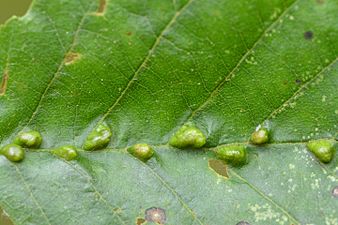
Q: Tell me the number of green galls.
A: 9